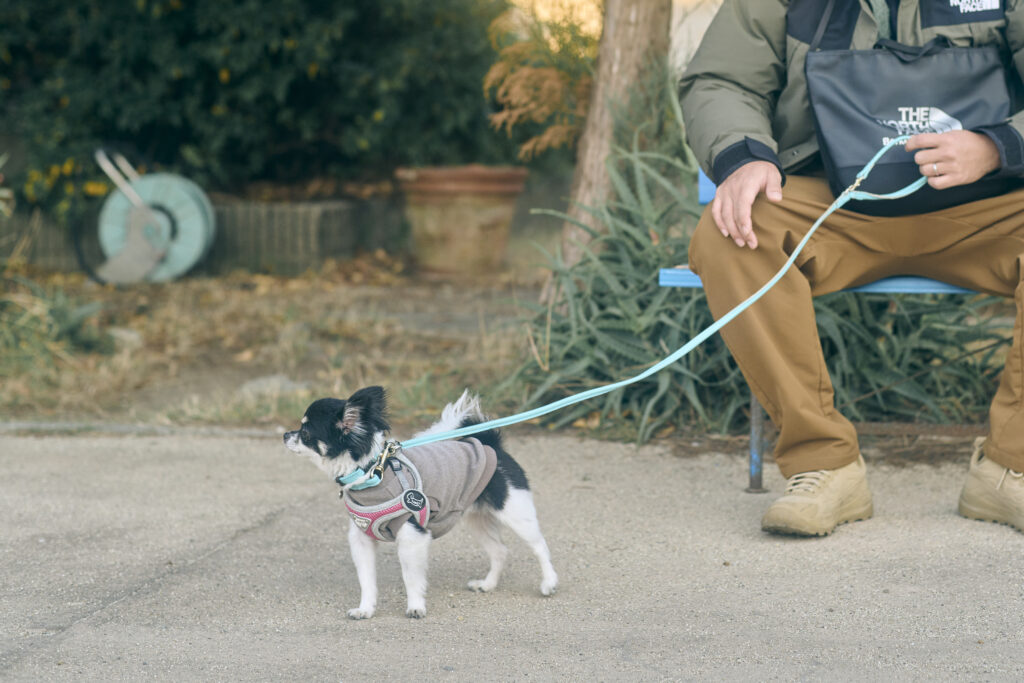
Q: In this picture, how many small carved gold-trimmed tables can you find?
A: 0